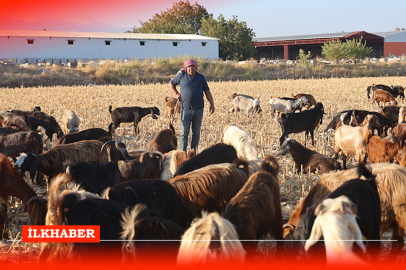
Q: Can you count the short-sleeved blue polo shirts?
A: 1